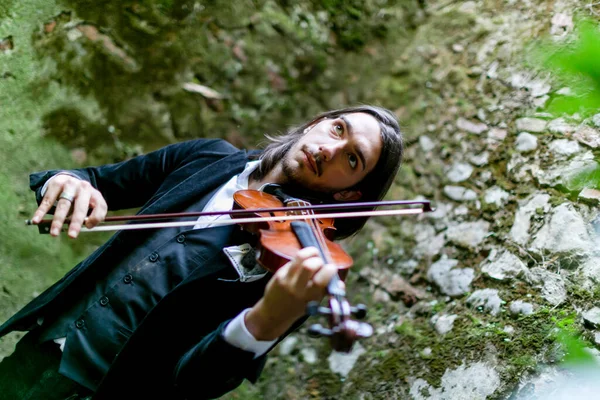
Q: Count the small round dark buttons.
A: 5